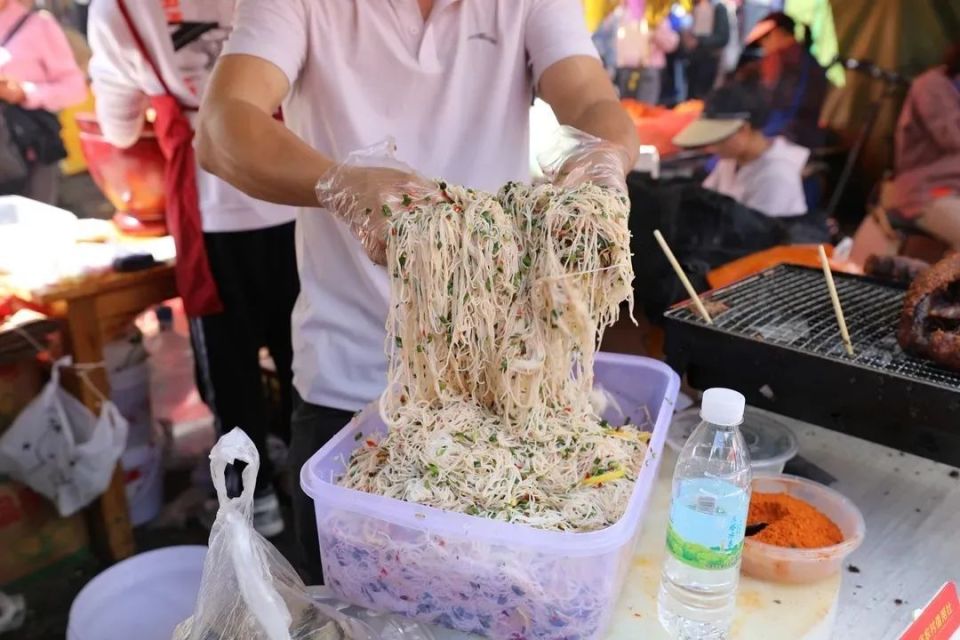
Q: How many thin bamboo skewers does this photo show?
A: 2